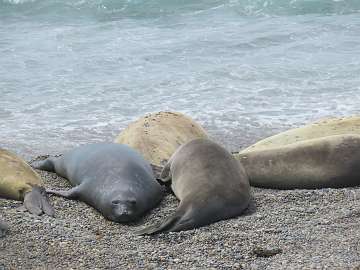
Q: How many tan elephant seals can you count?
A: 3